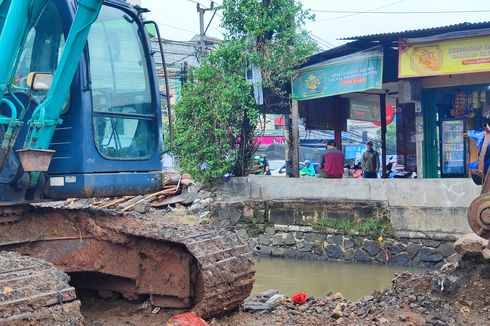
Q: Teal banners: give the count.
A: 1